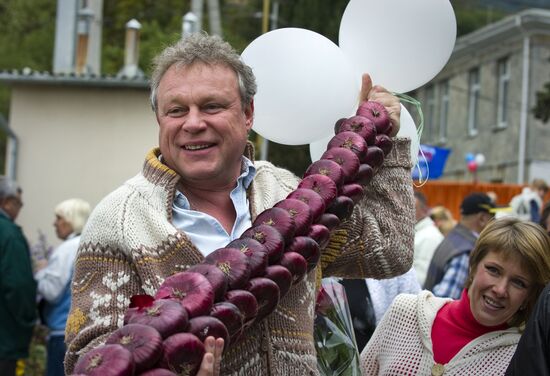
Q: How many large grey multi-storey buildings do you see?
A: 1